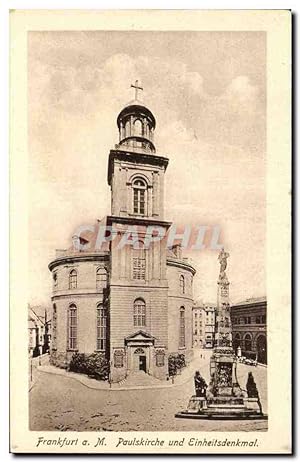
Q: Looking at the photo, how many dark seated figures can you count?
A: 2